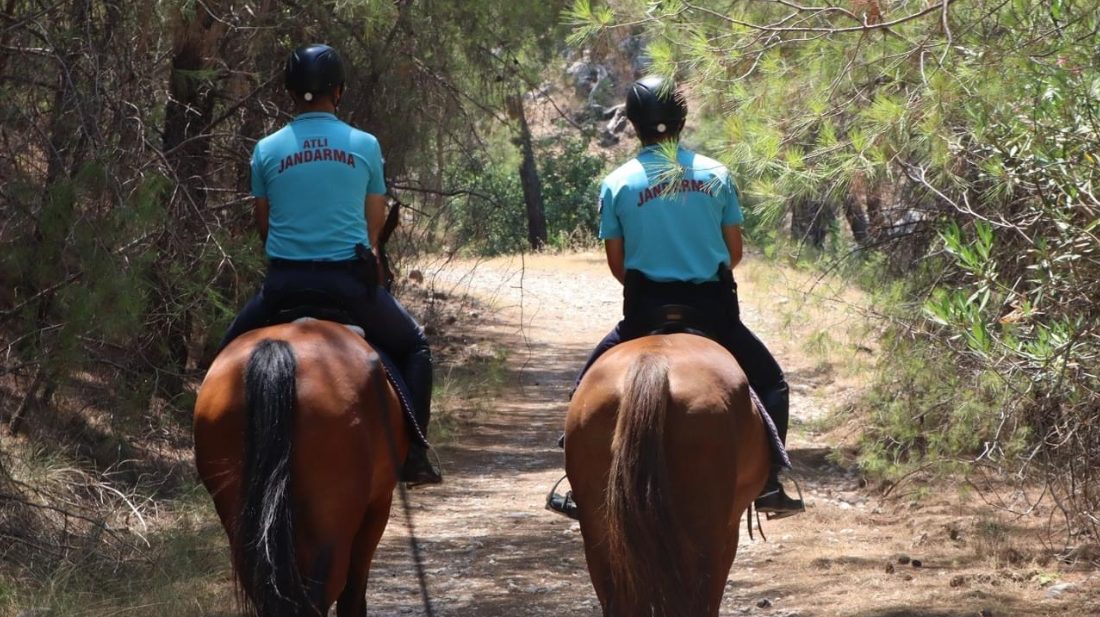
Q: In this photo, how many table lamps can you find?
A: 0